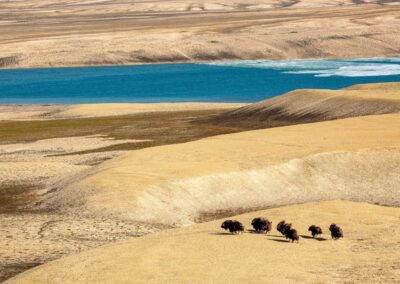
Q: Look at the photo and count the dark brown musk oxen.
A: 6